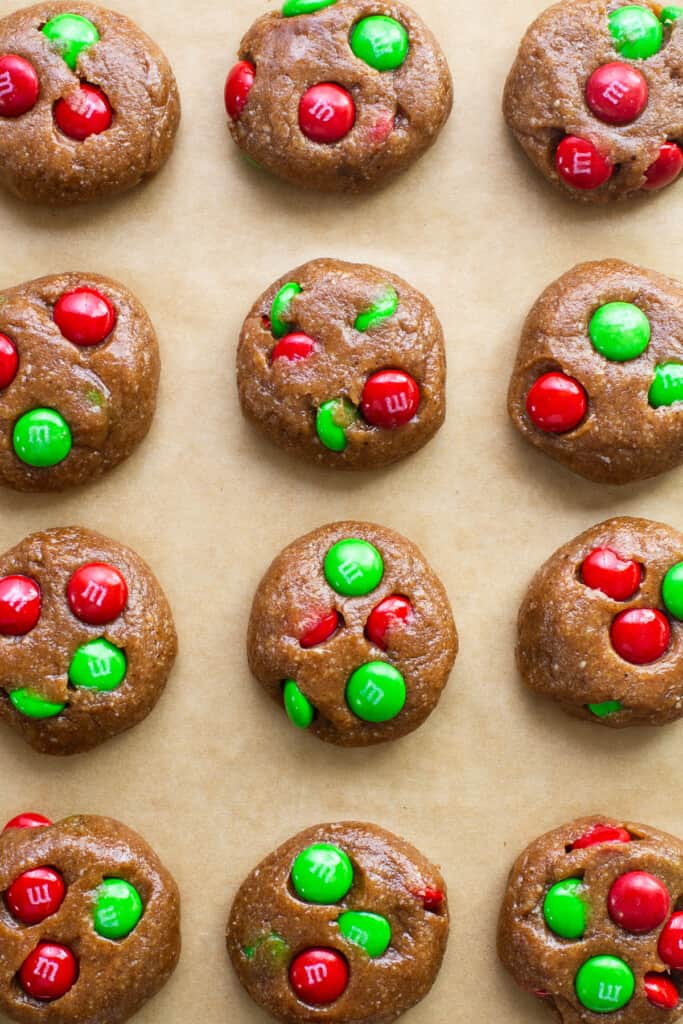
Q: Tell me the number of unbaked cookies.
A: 12